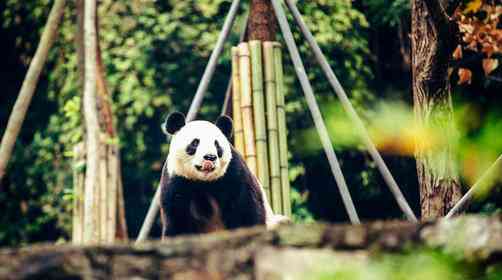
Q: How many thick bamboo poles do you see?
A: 5